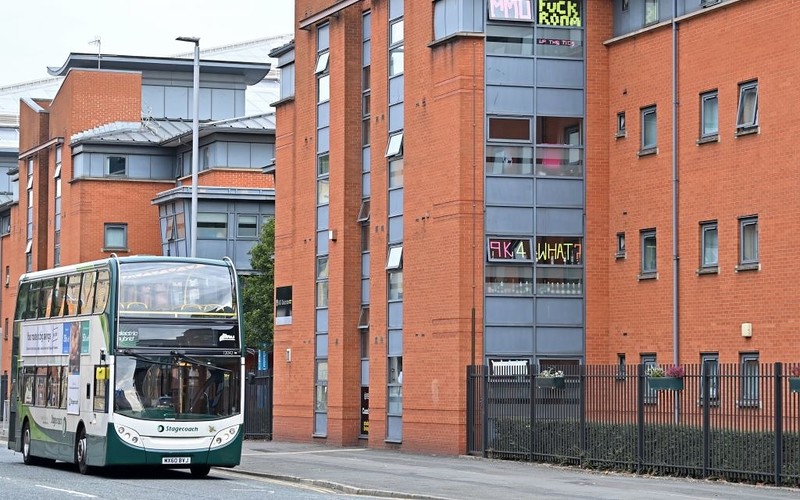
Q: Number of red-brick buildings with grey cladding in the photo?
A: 2